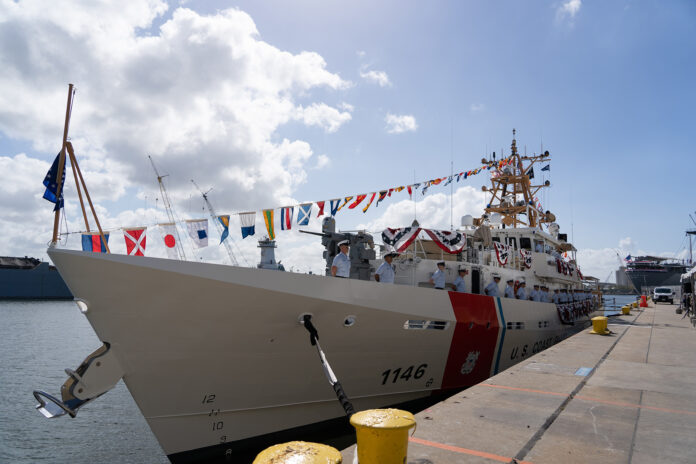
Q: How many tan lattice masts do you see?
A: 1